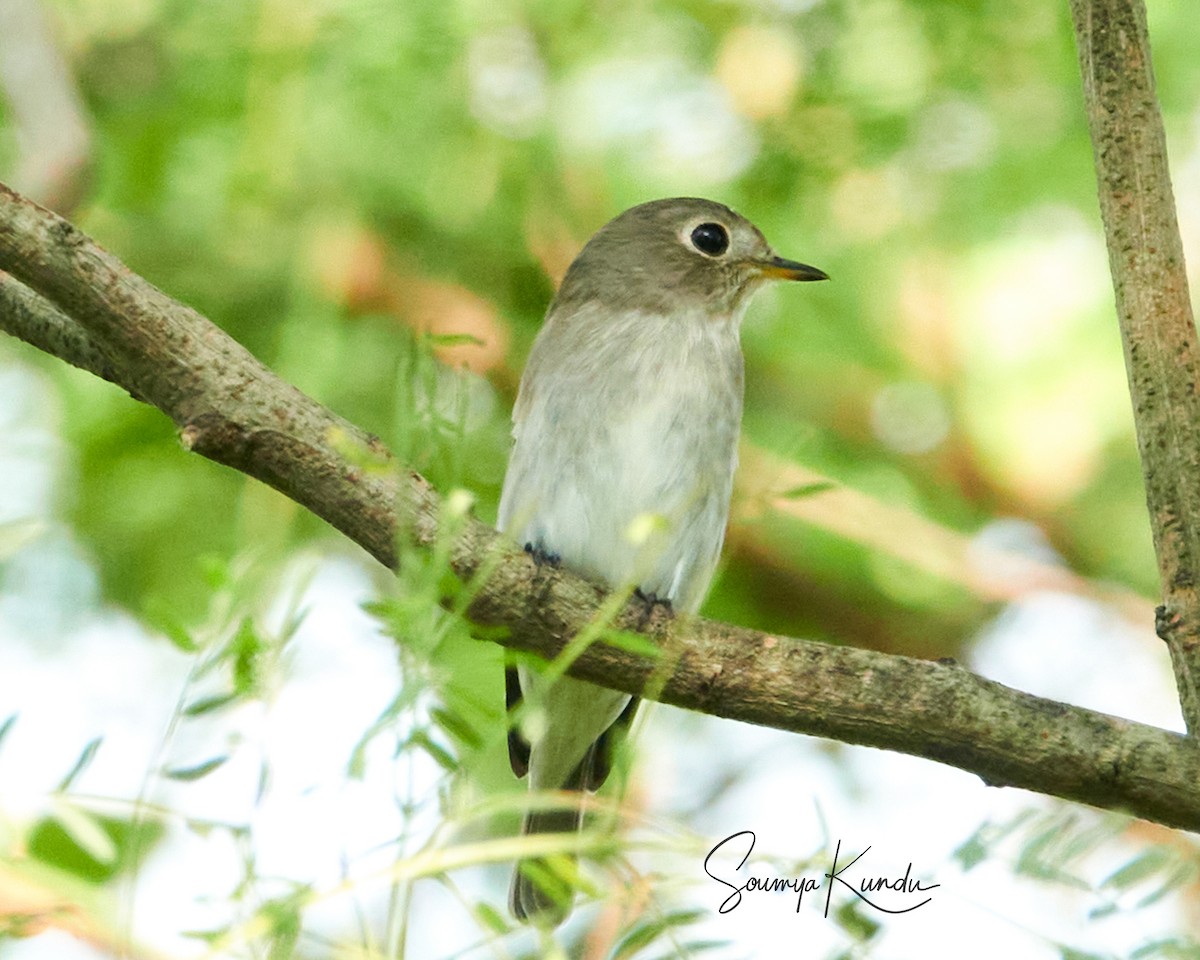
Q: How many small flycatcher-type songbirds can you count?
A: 1